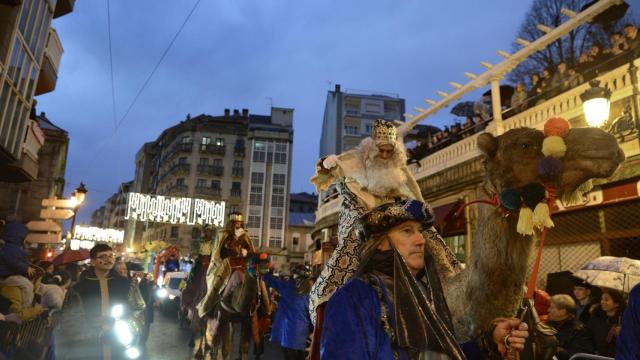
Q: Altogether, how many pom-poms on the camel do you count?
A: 5